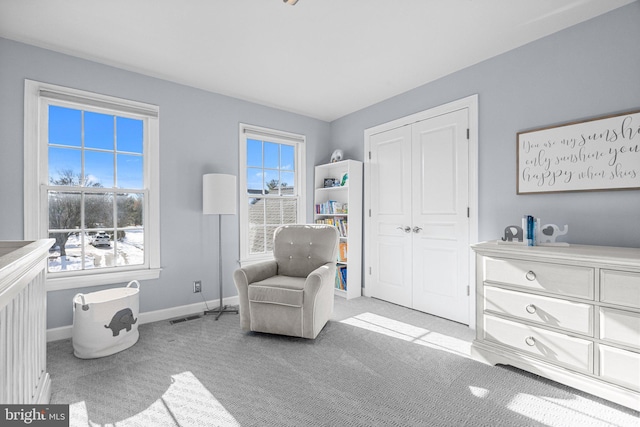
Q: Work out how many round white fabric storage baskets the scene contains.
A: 1